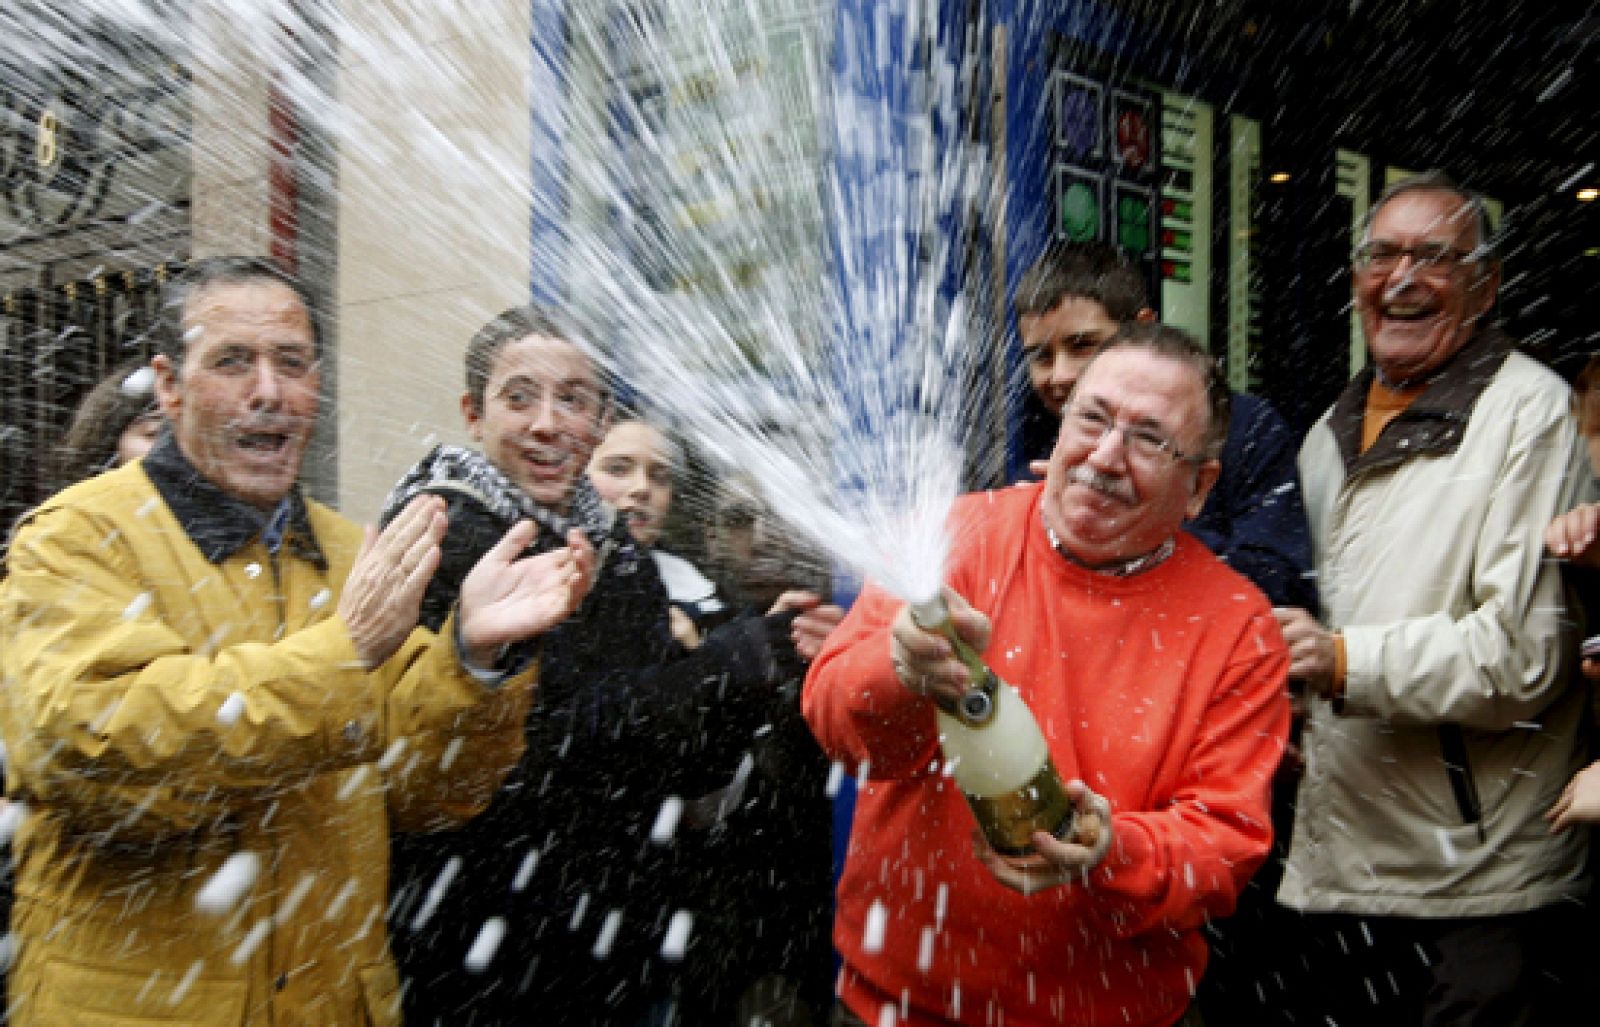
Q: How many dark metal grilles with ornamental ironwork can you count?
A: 1